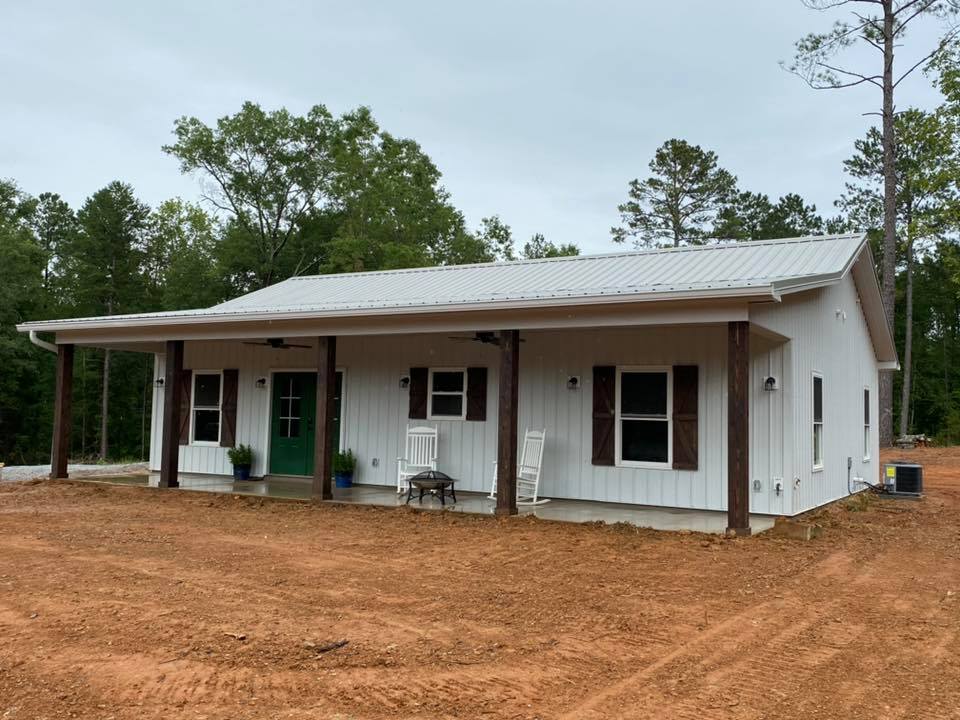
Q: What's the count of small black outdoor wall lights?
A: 5